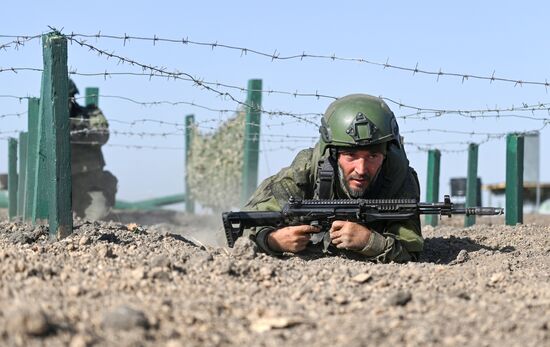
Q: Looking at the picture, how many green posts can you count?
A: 11